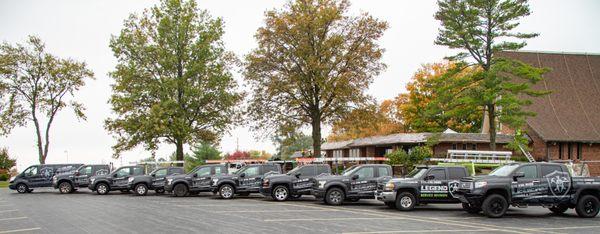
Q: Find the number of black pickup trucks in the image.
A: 9